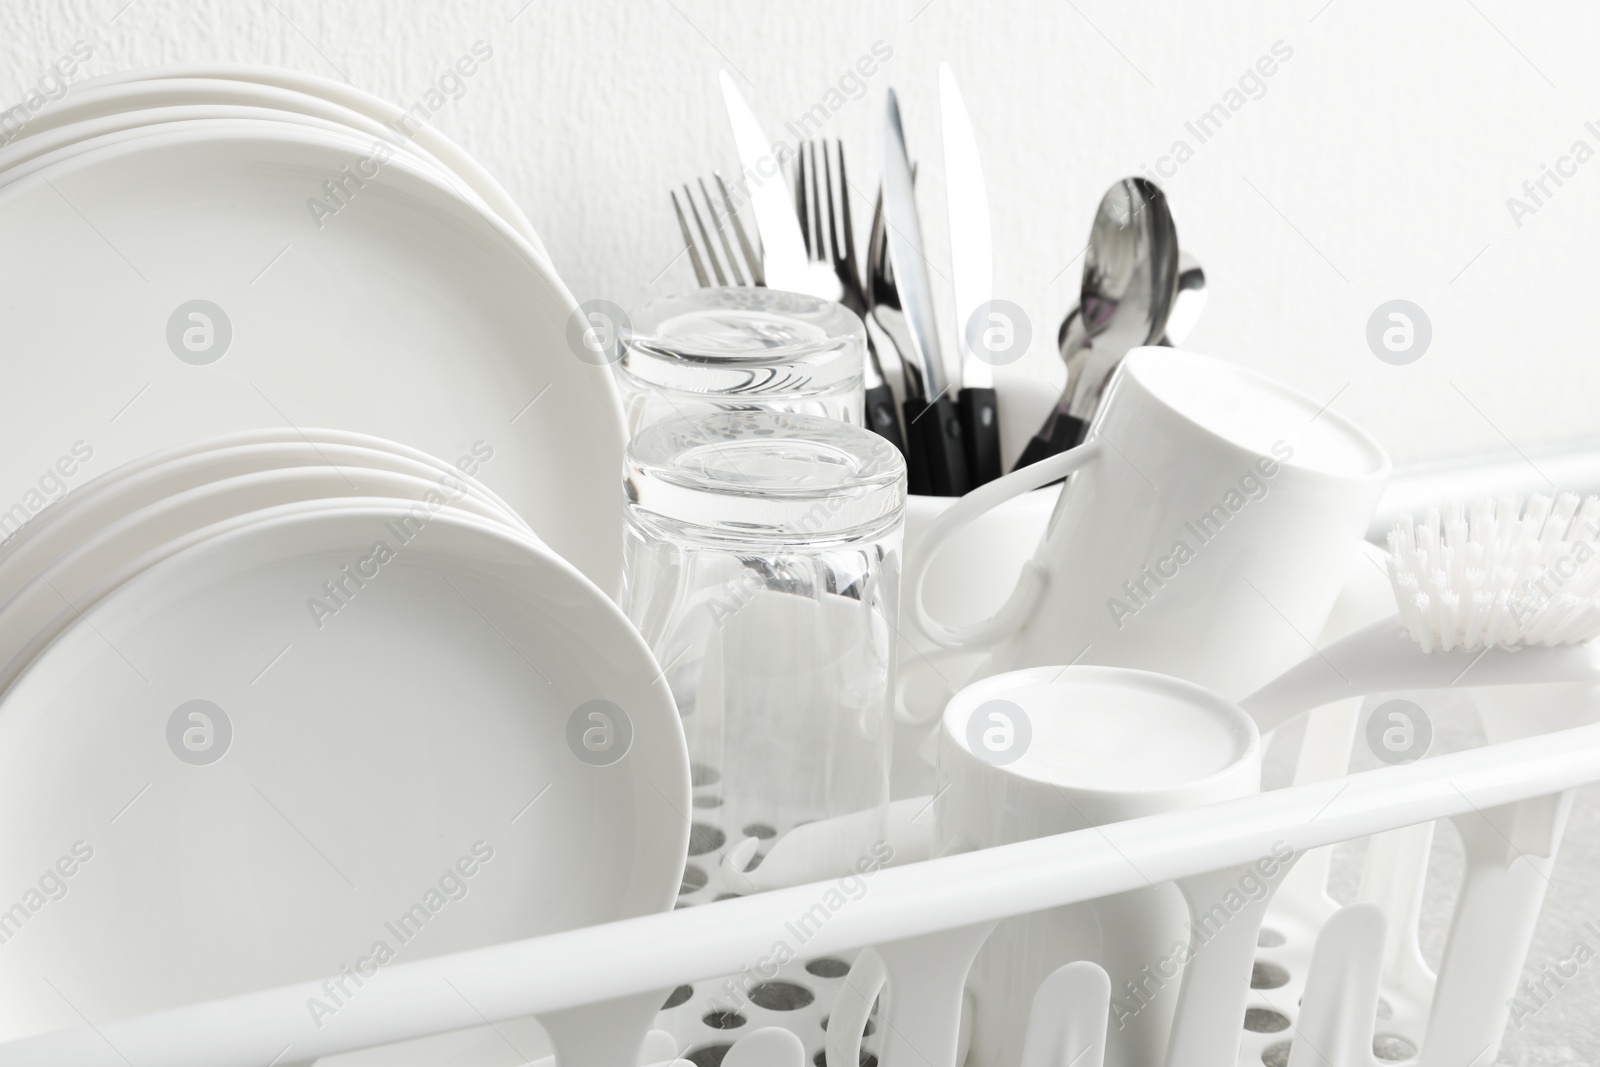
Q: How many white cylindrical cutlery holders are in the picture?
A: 1